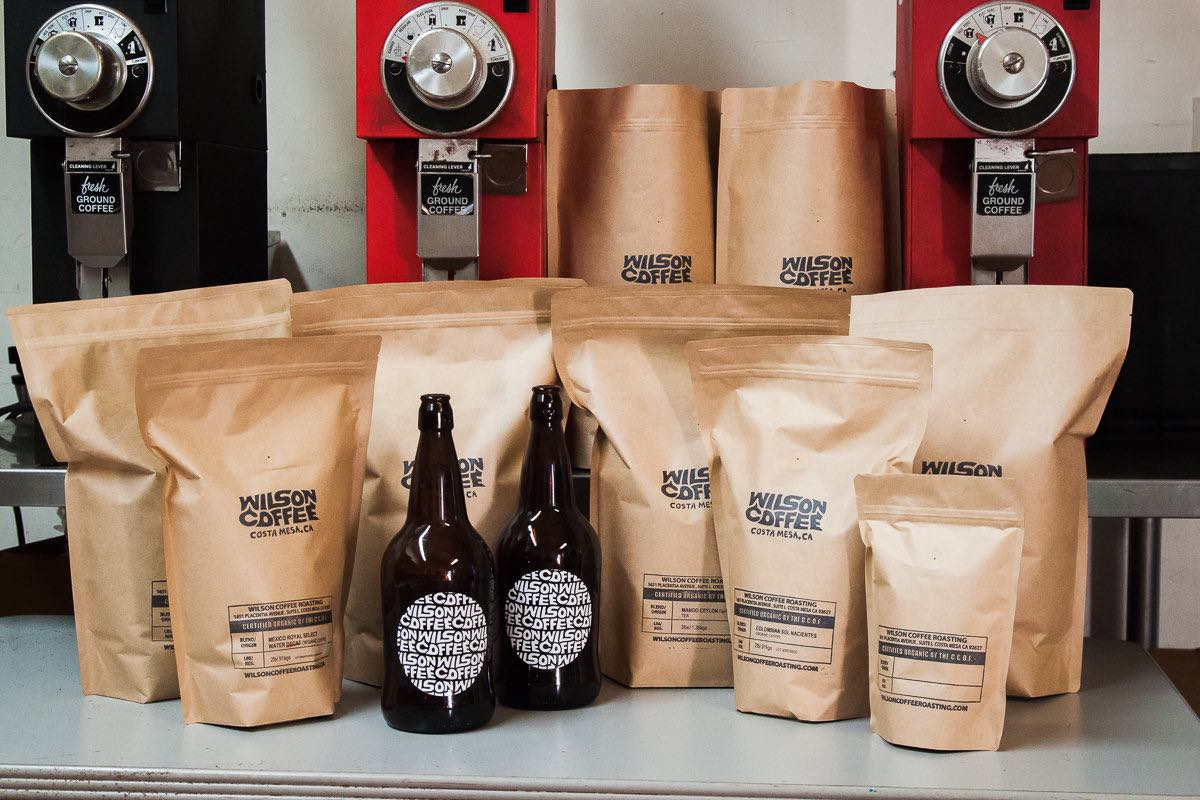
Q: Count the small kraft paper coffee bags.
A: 1